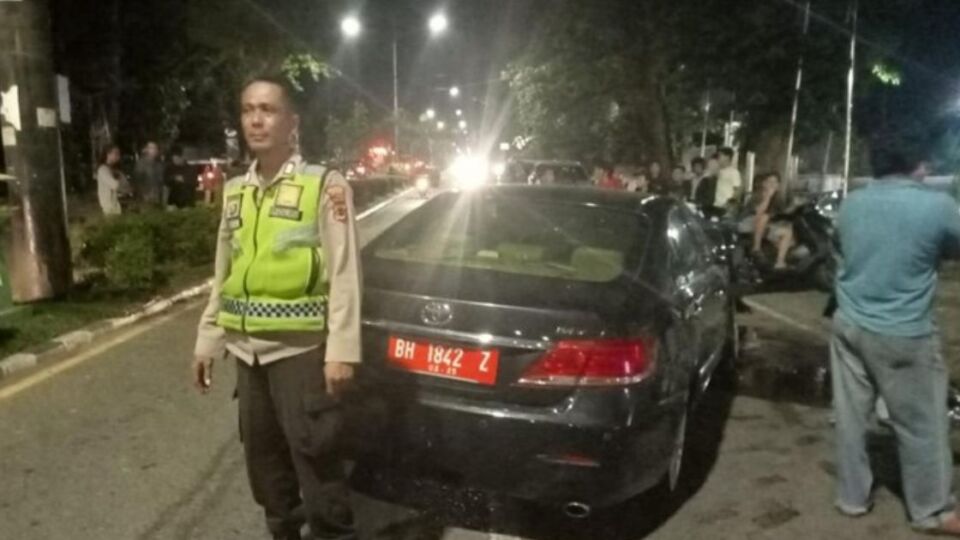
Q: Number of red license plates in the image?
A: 1